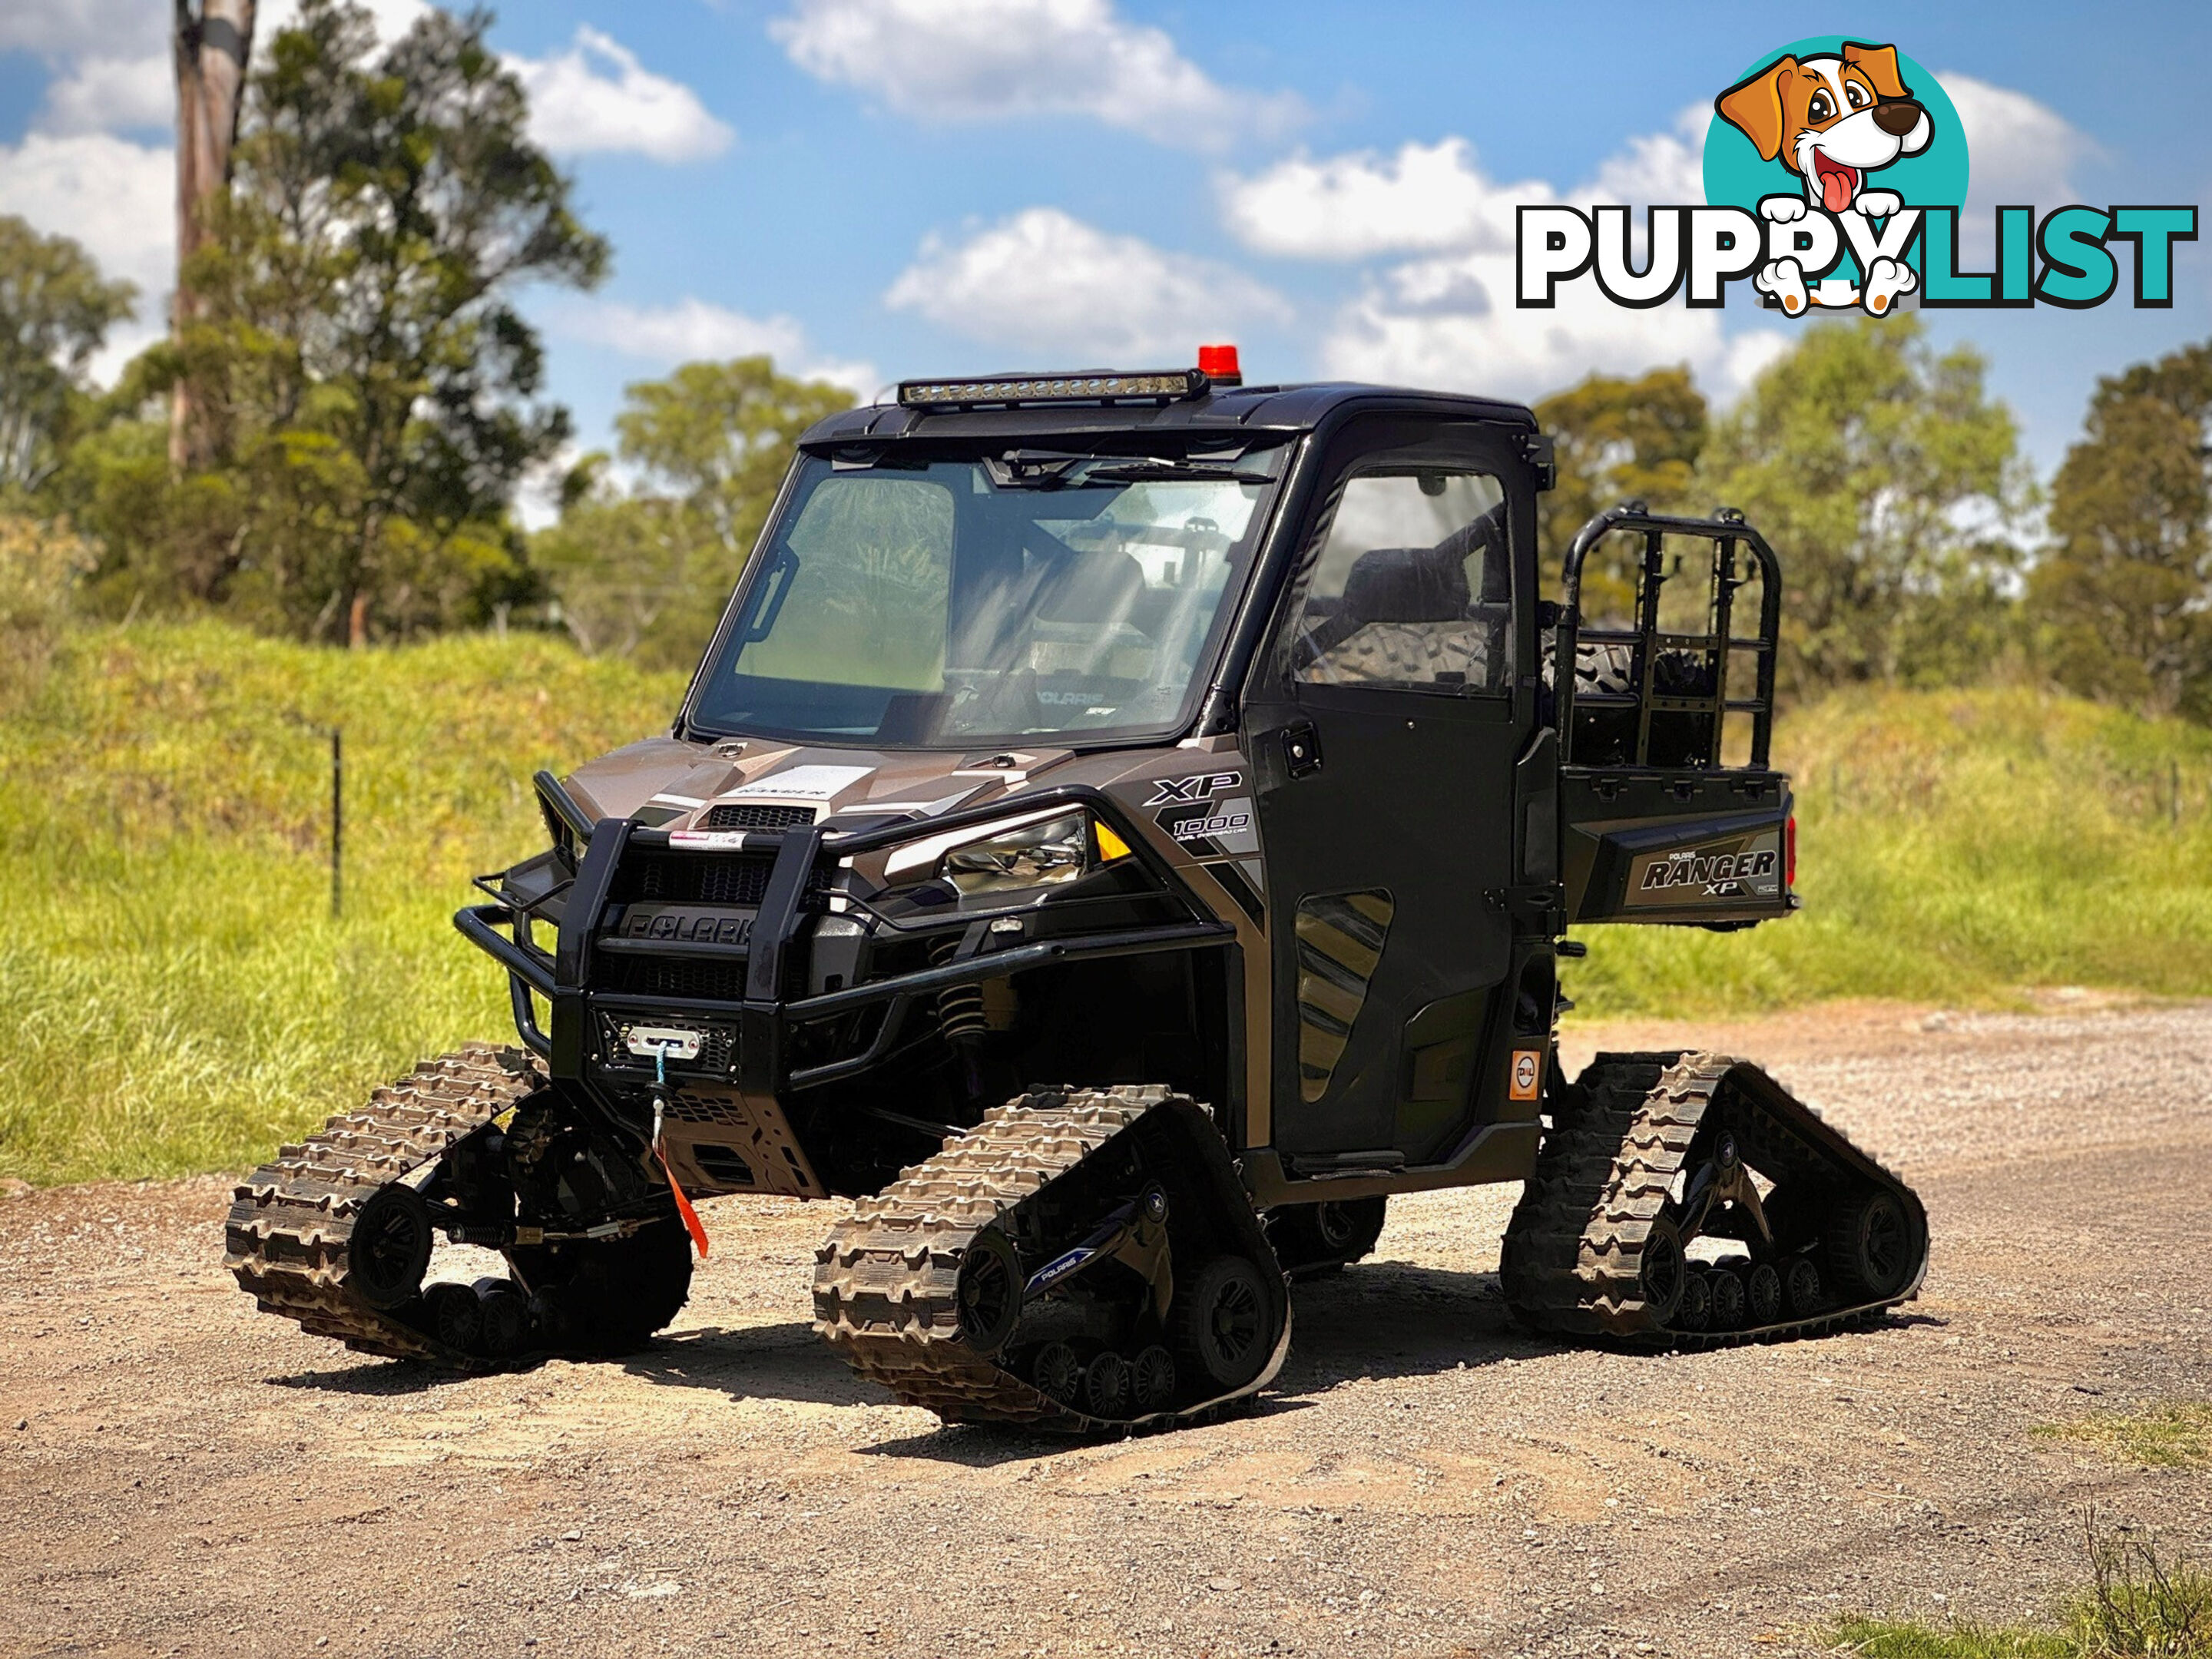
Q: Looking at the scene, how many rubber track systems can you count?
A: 4